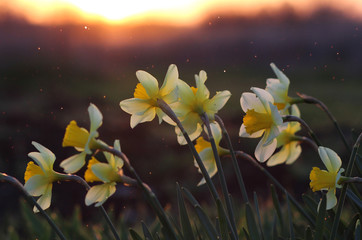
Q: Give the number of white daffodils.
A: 10